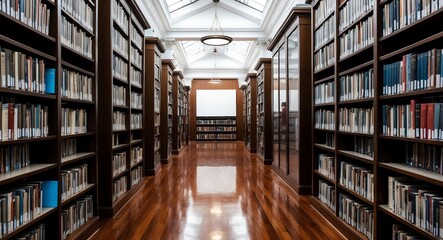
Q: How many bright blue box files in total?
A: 2